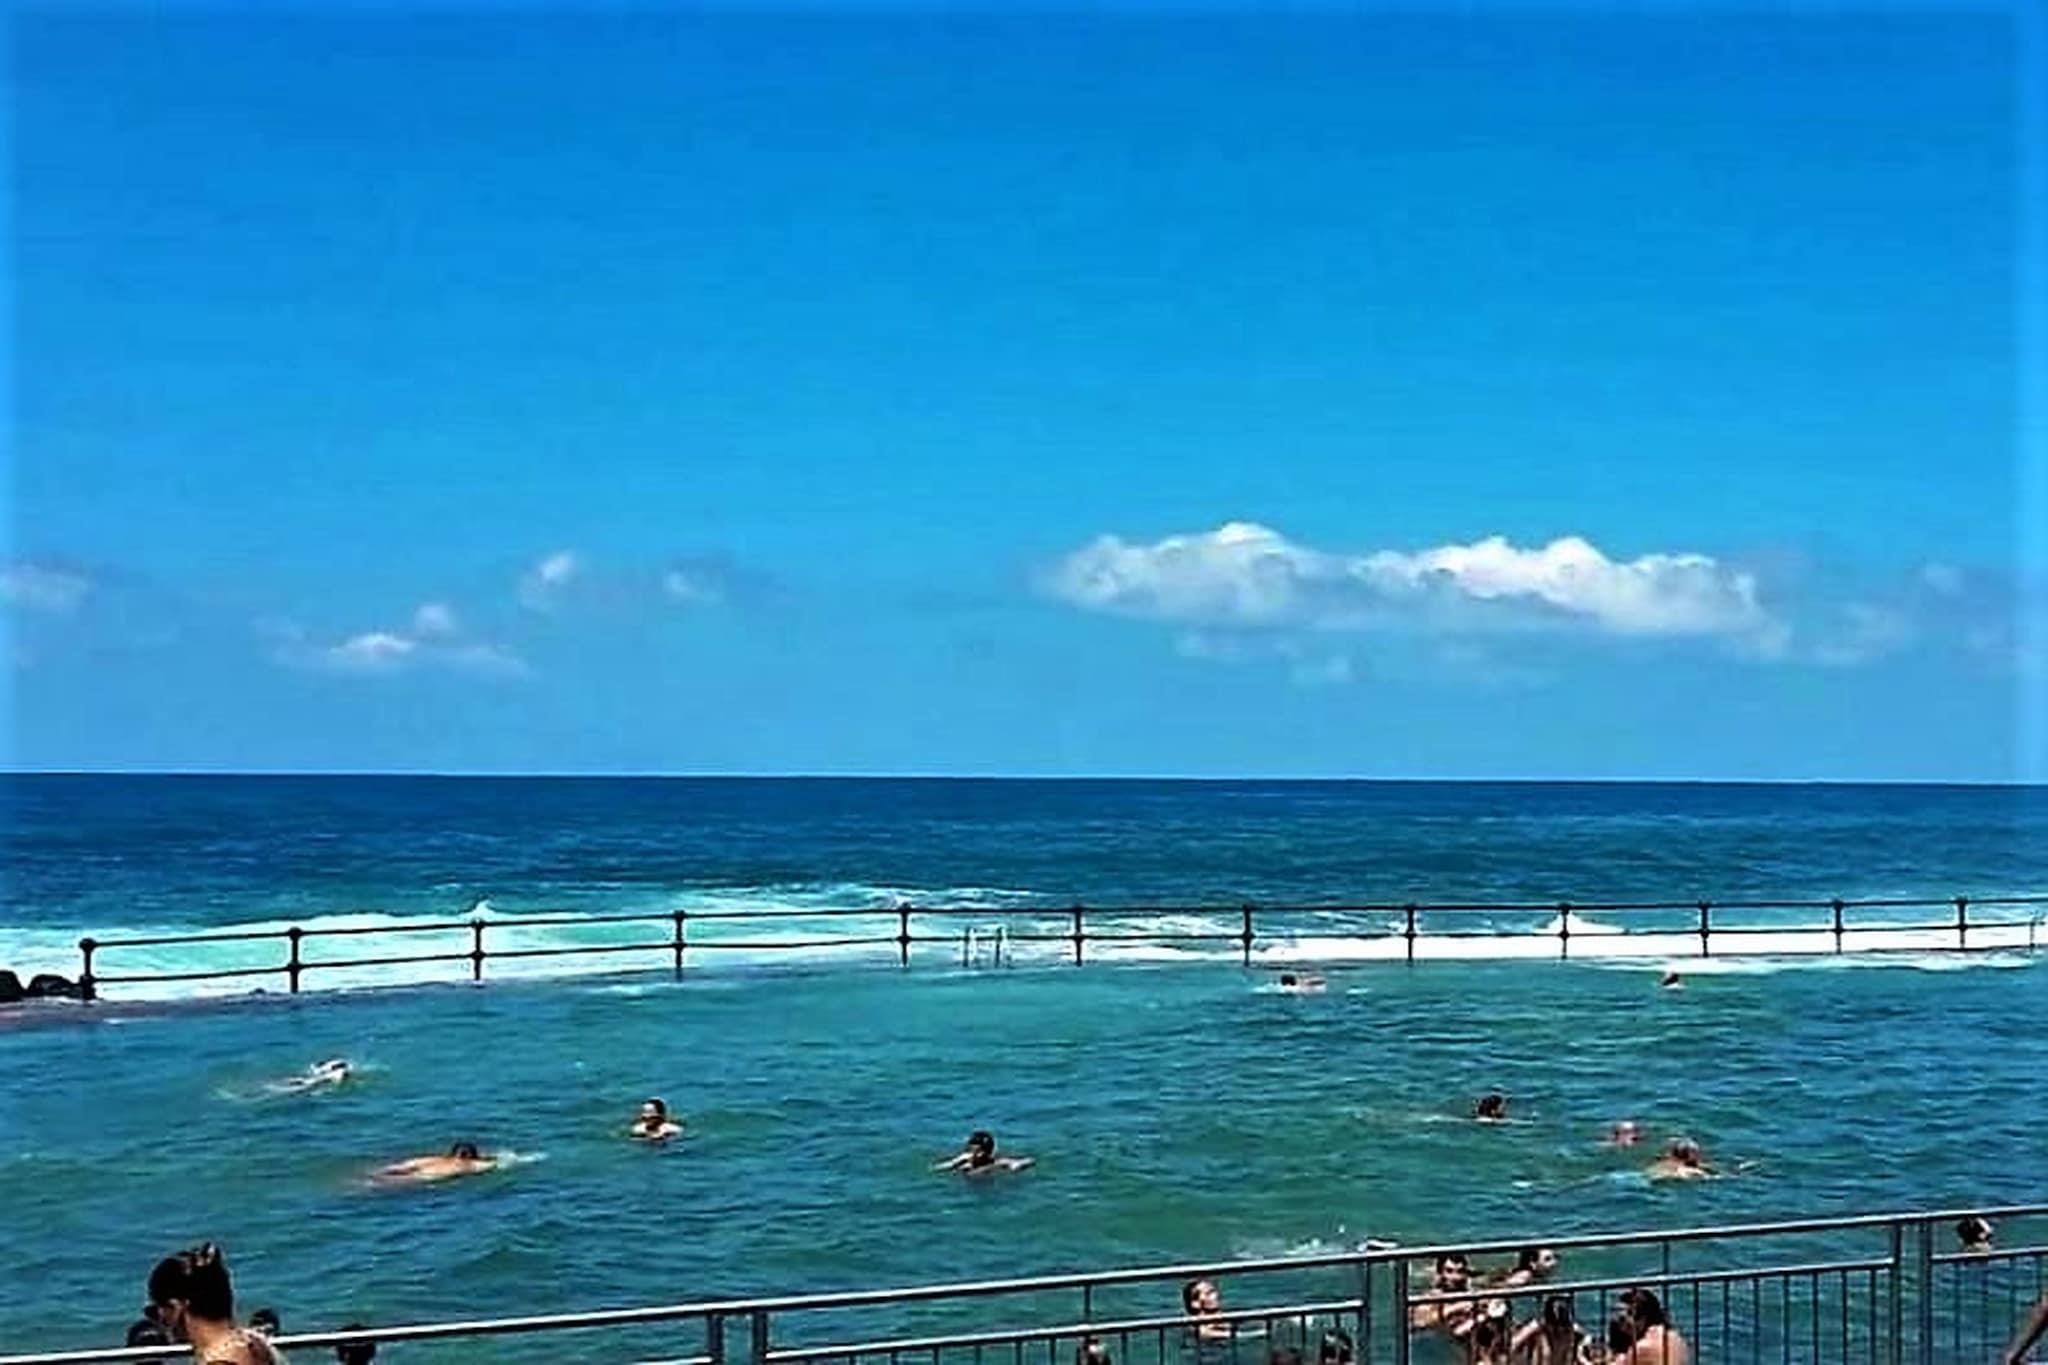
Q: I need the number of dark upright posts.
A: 12